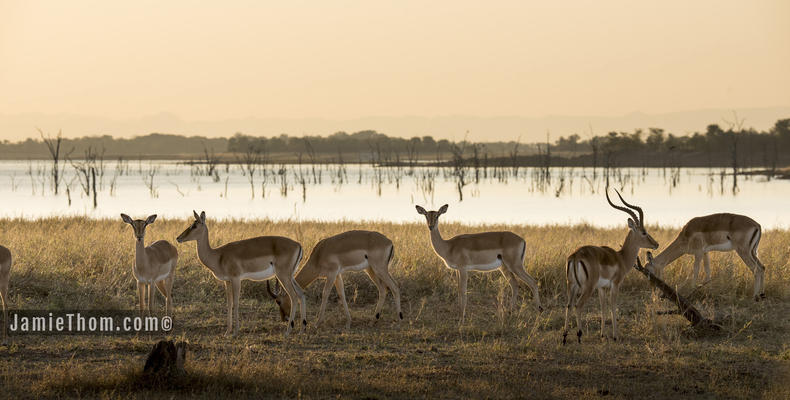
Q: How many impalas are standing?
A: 7